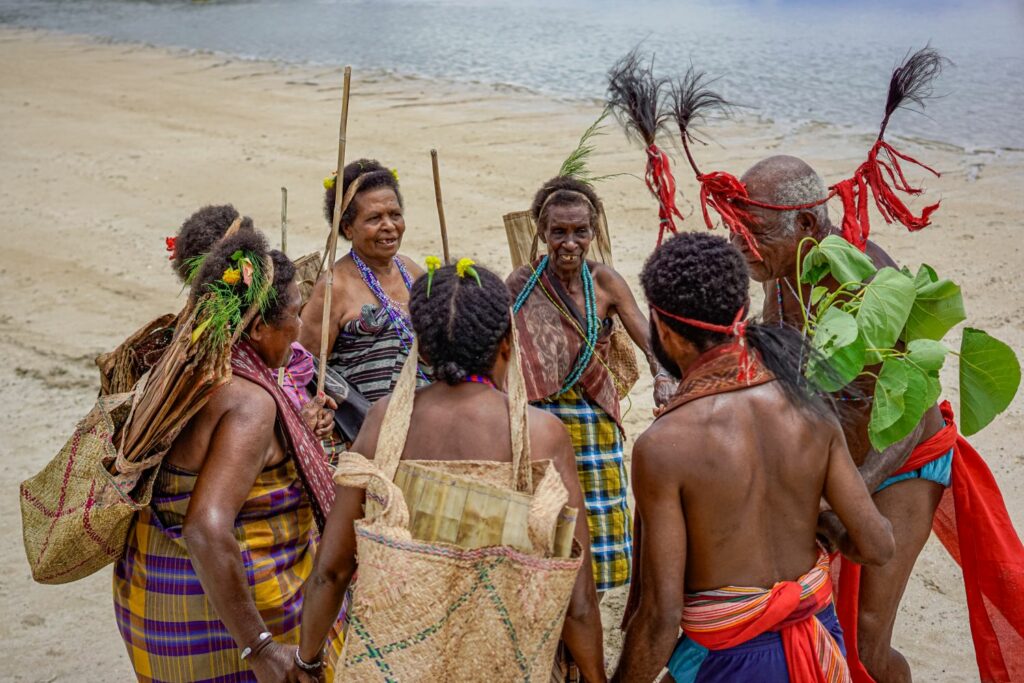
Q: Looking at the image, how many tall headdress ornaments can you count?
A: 3